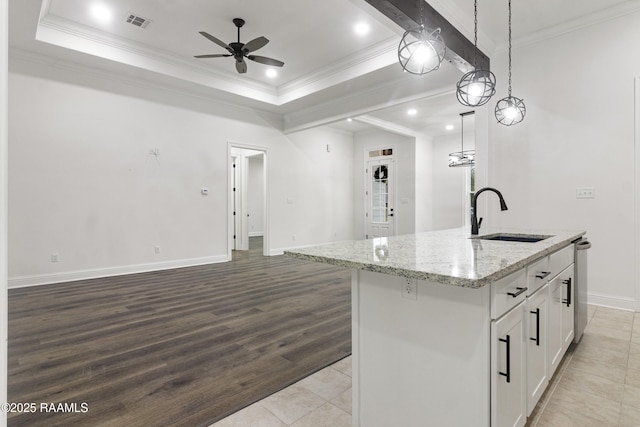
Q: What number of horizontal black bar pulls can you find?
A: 2